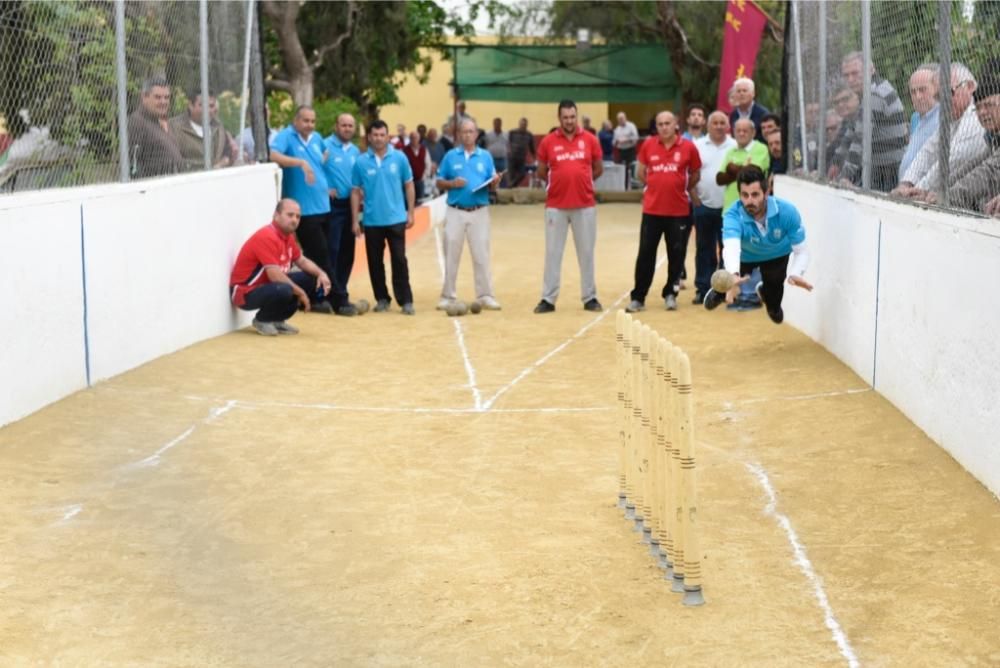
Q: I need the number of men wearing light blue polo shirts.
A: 5